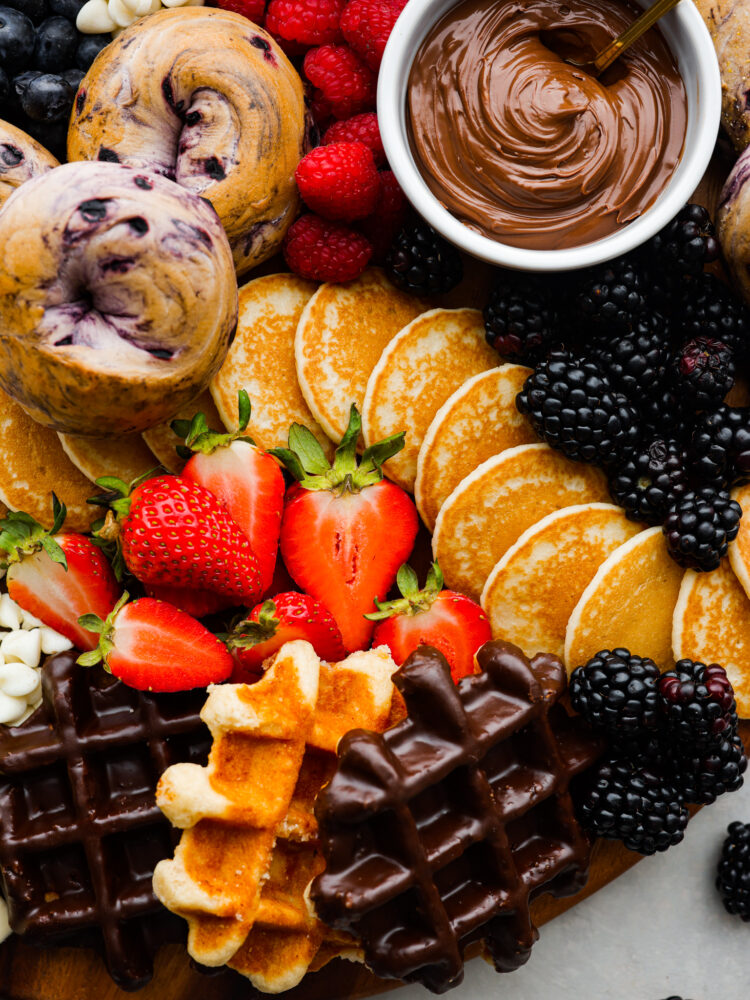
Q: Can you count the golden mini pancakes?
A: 12